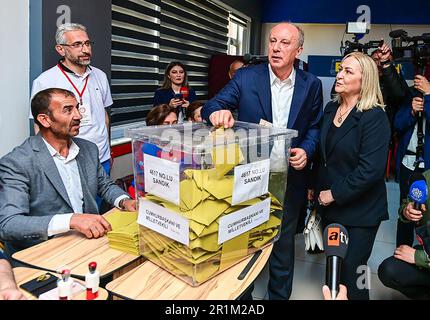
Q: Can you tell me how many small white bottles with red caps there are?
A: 2